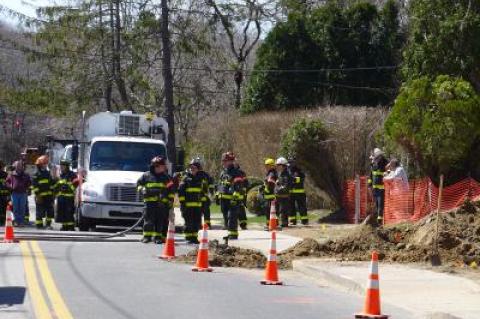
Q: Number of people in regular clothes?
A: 2